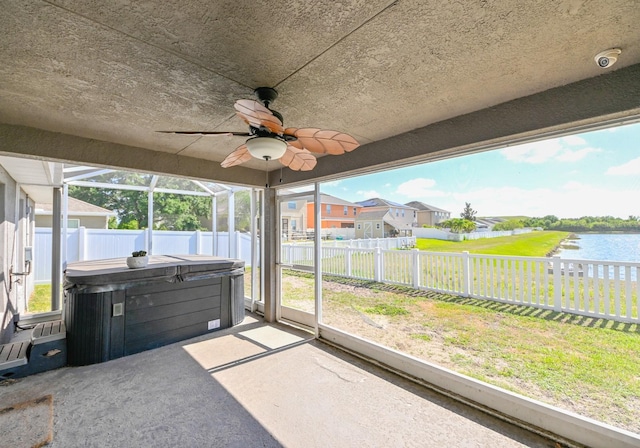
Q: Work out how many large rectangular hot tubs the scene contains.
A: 1